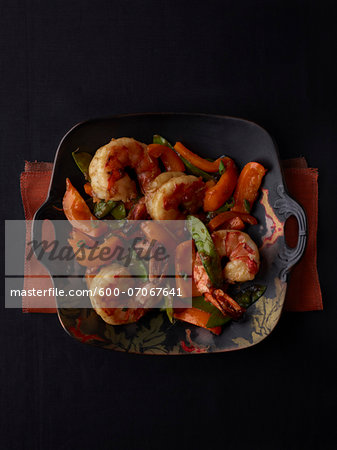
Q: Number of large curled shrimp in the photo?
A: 4